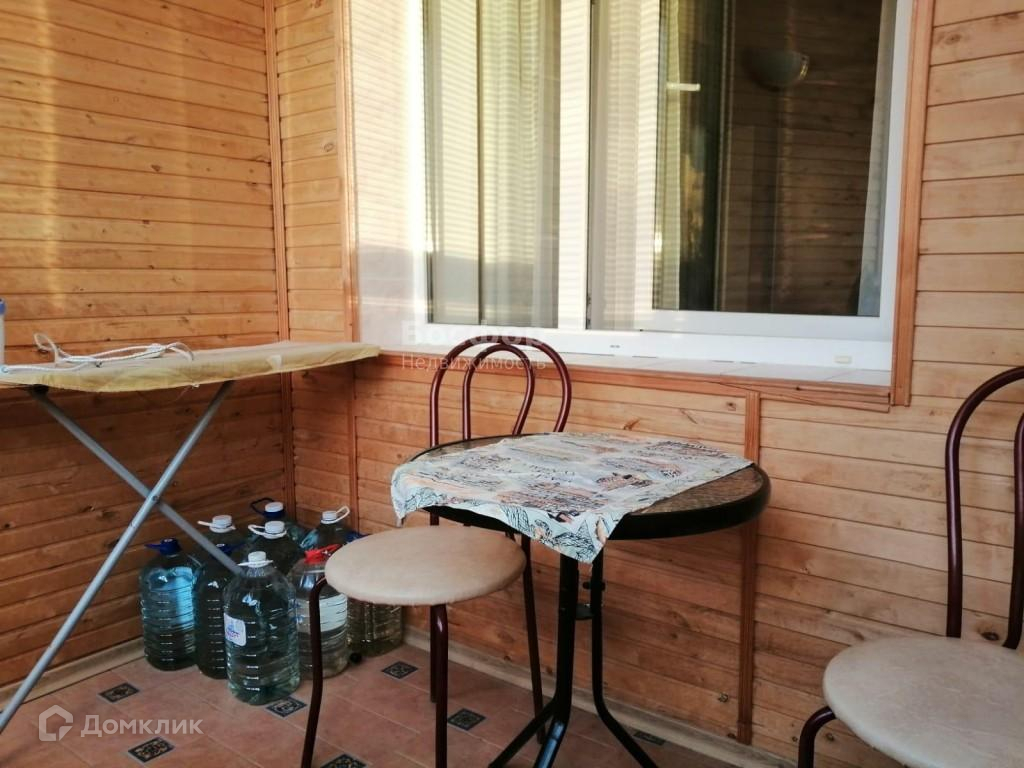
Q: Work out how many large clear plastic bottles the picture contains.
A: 9